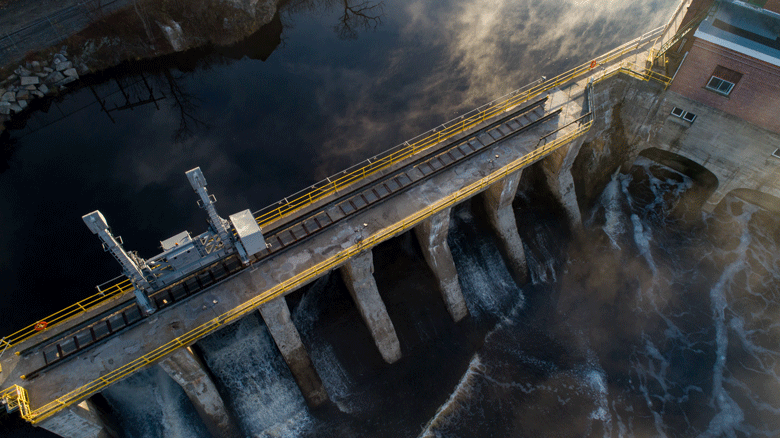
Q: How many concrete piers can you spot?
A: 7